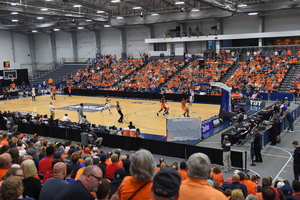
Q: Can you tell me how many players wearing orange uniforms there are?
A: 4